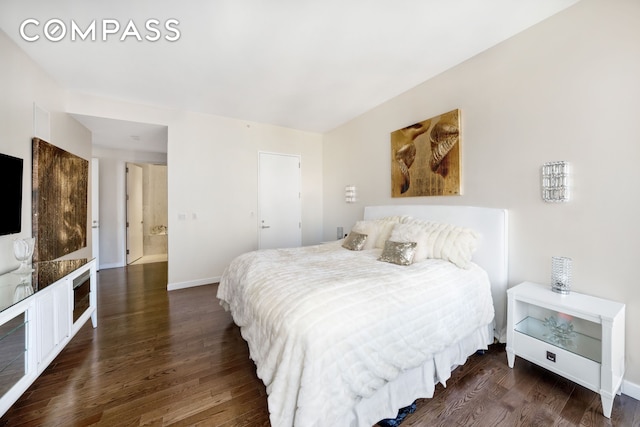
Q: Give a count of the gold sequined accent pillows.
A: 2